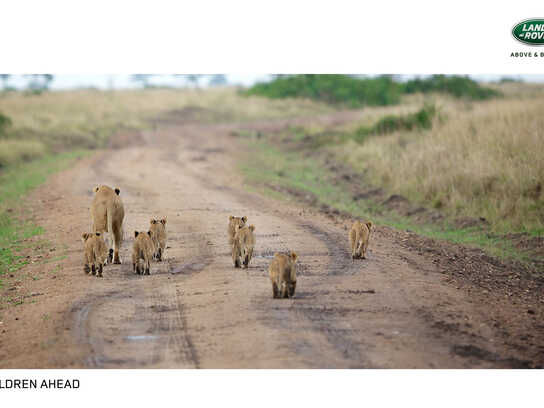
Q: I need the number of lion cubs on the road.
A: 7